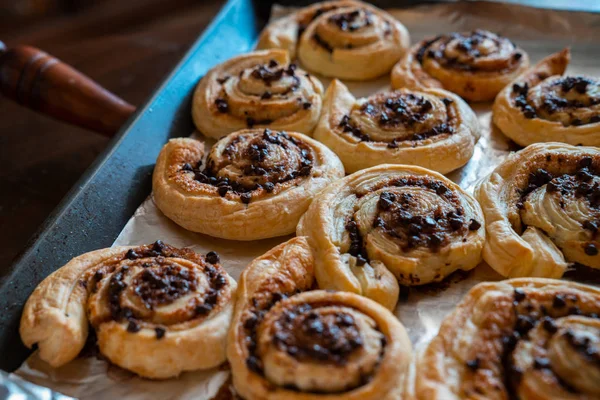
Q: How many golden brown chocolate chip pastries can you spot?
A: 11